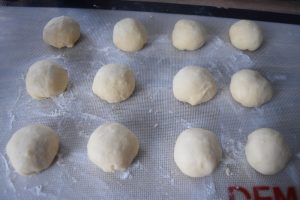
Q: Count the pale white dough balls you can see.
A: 12